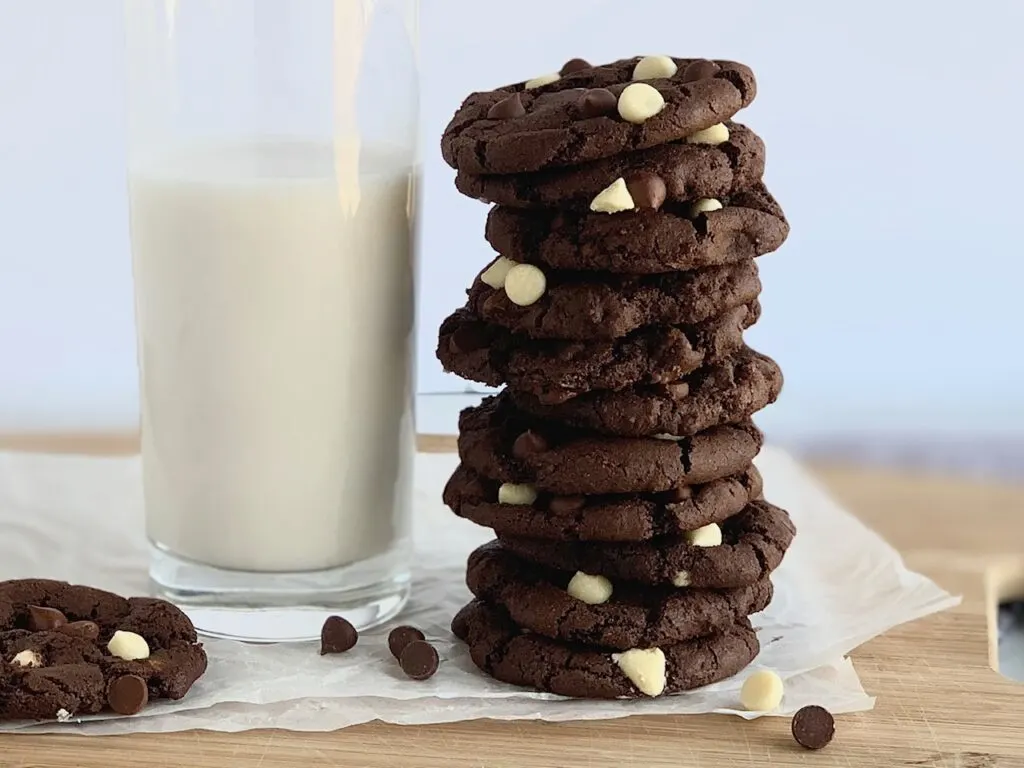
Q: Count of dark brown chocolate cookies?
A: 12